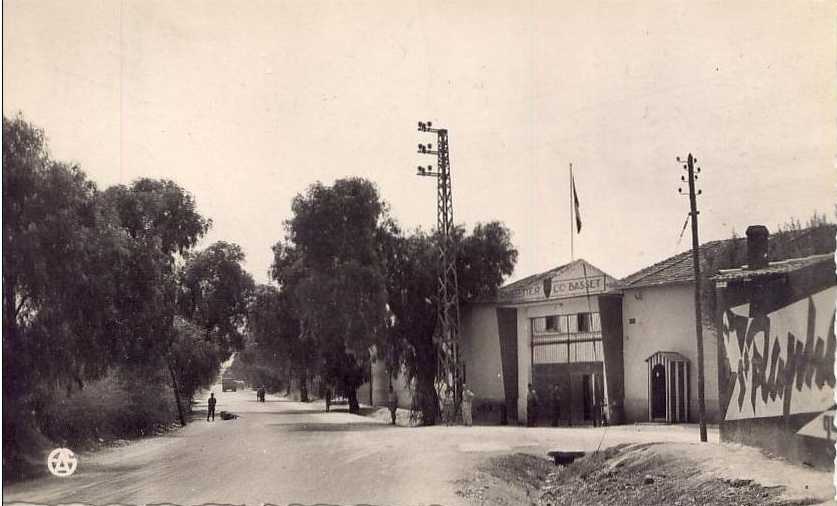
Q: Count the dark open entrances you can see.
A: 2